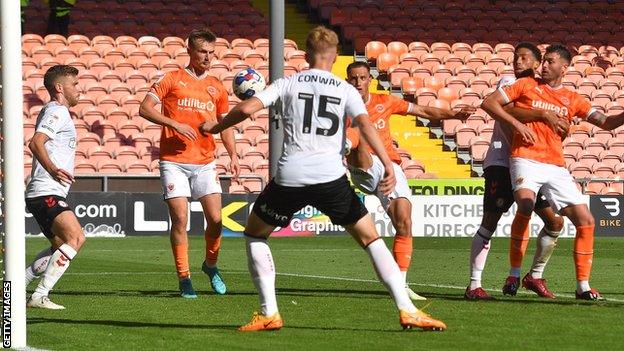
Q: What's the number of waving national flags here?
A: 0